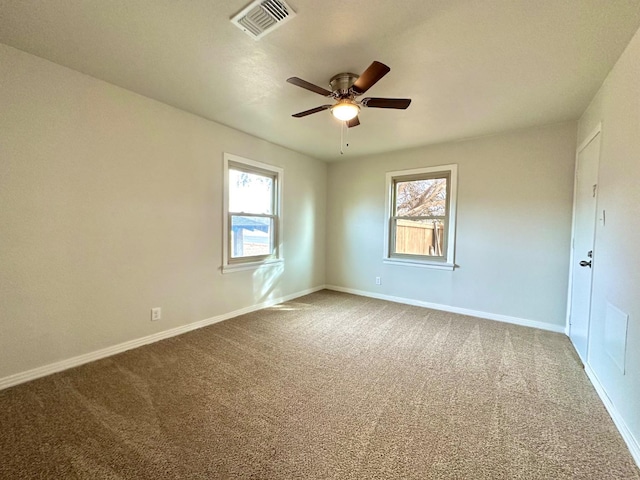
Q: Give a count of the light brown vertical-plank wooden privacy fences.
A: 1